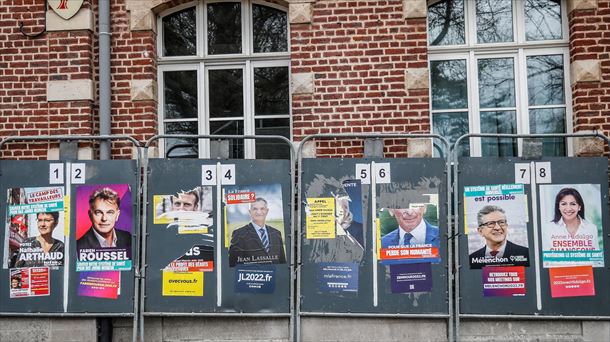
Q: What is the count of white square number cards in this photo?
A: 8